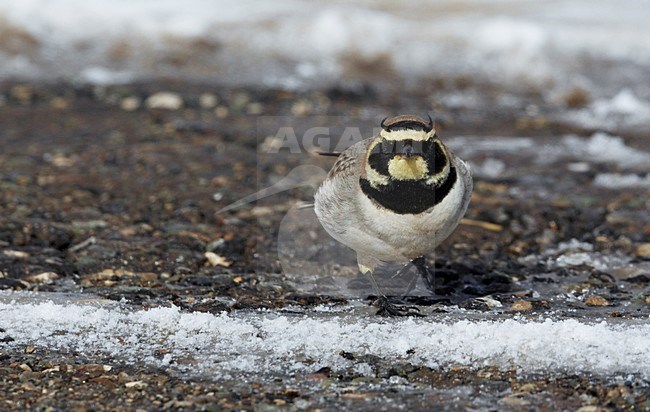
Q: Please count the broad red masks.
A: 0